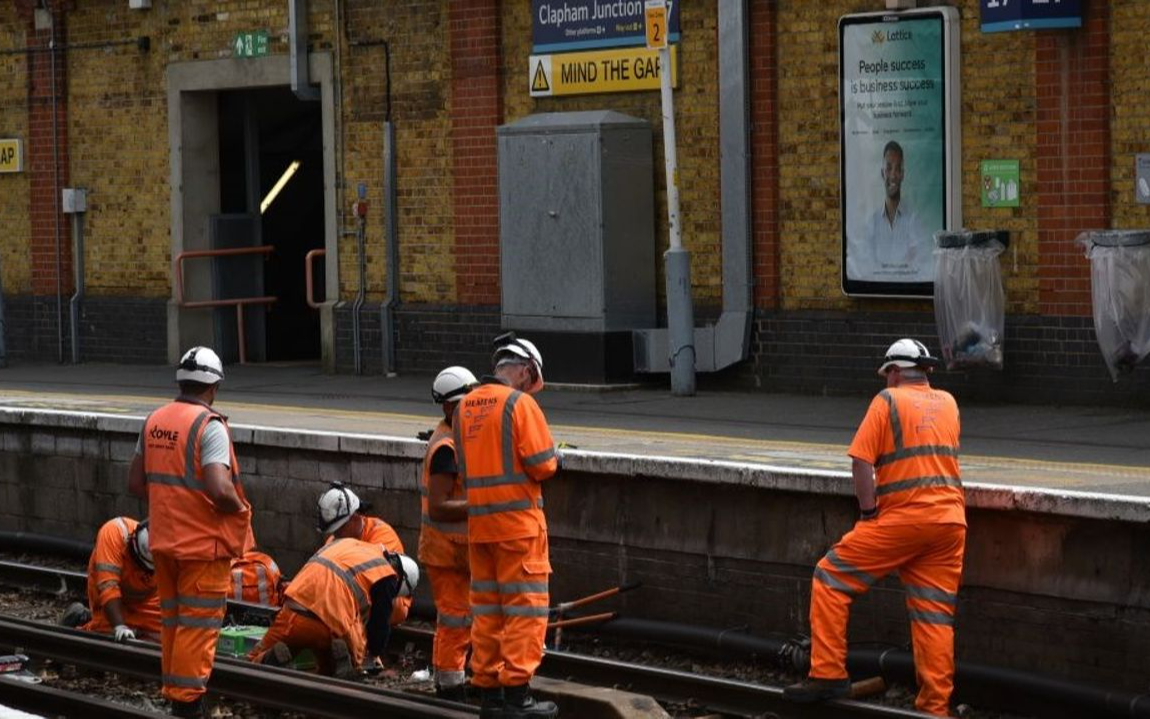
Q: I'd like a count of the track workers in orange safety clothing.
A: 7